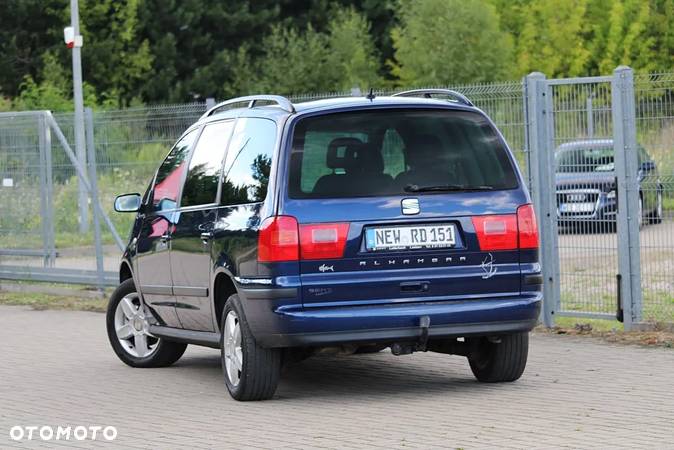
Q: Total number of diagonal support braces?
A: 1